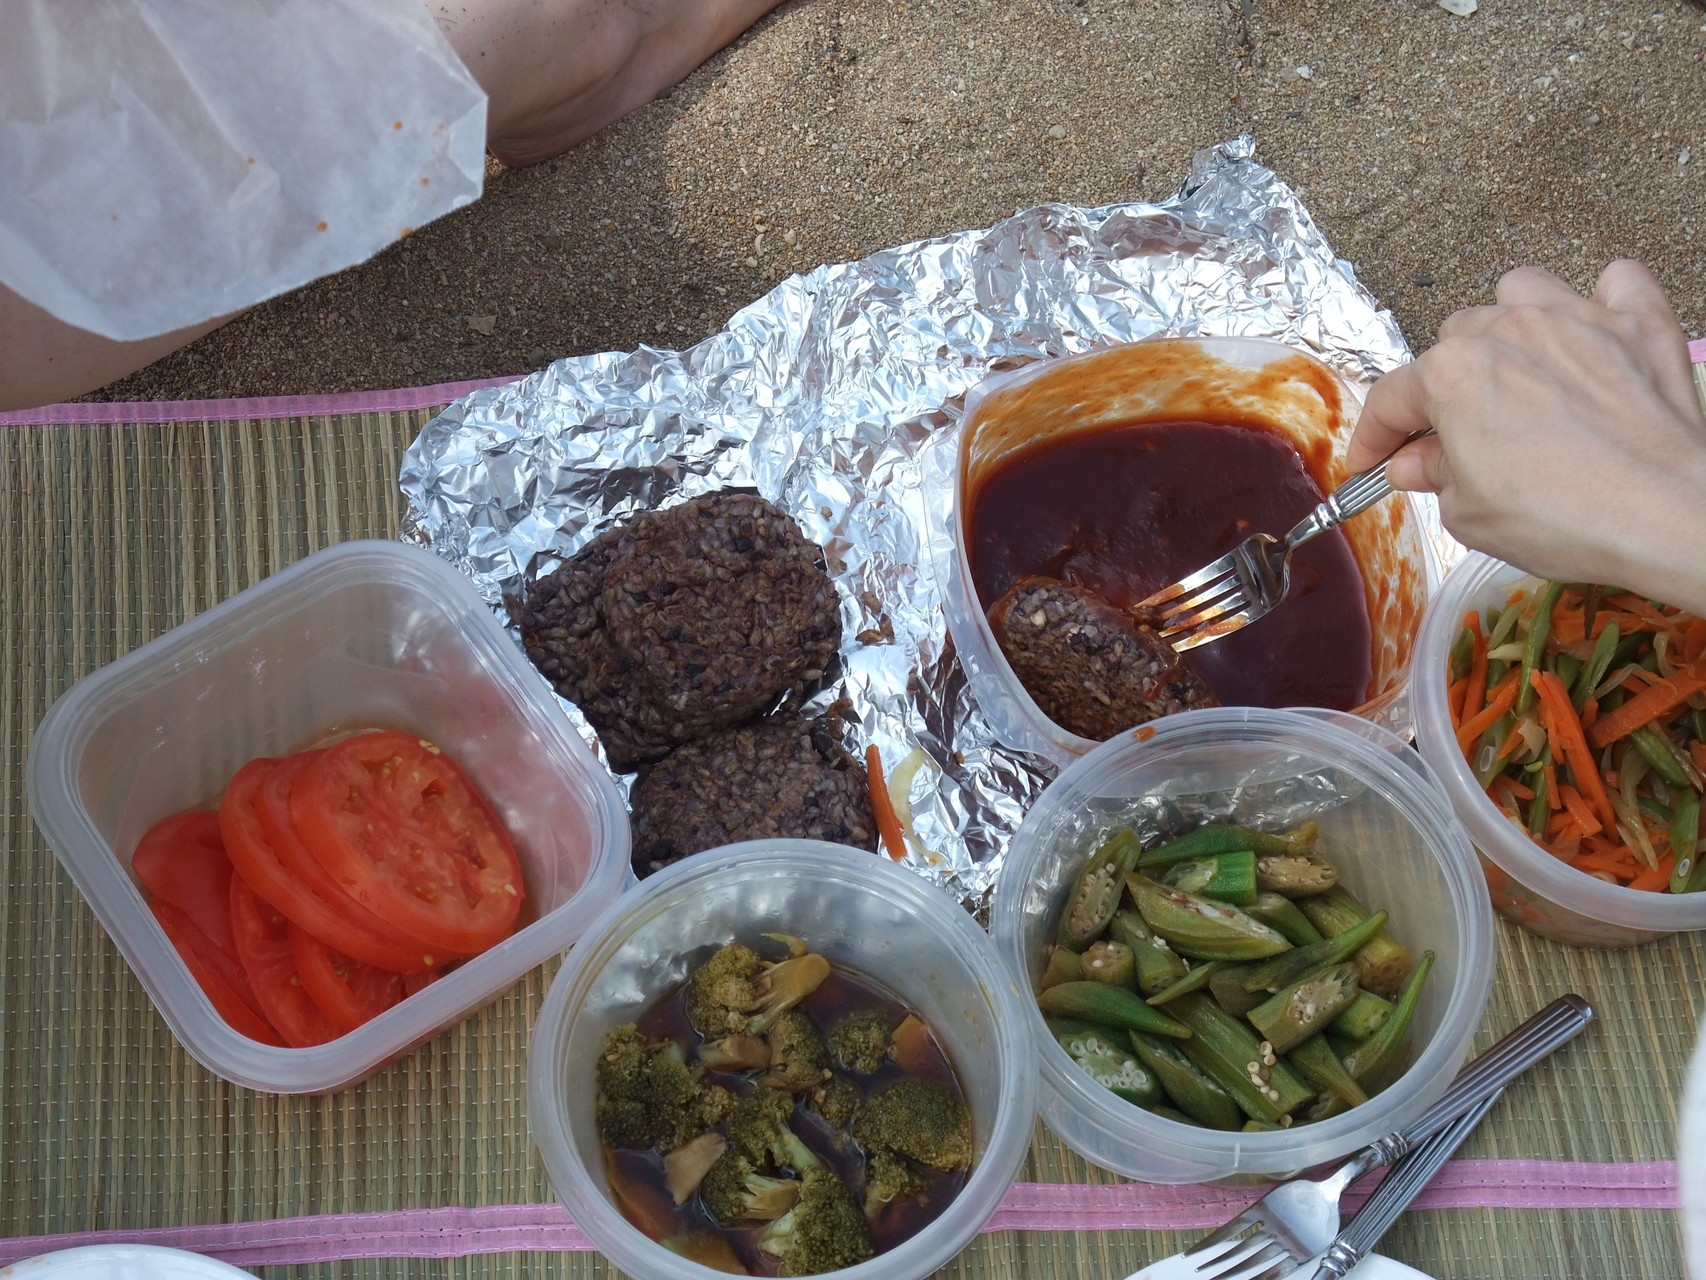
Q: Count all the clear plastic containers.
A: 5